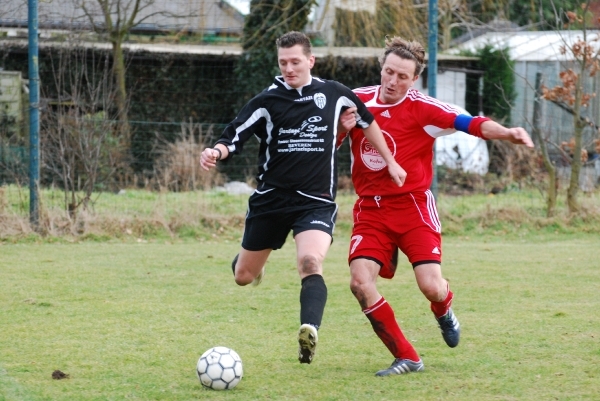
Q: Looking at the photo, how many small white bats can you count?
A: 0